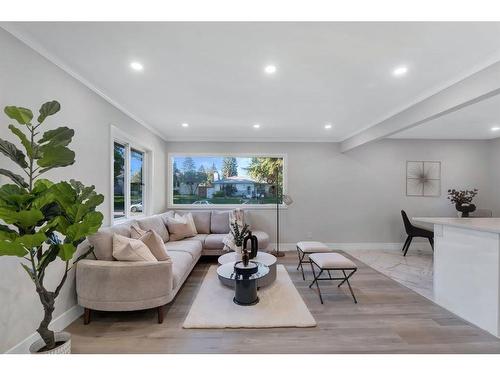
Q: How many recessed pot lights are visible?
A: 7